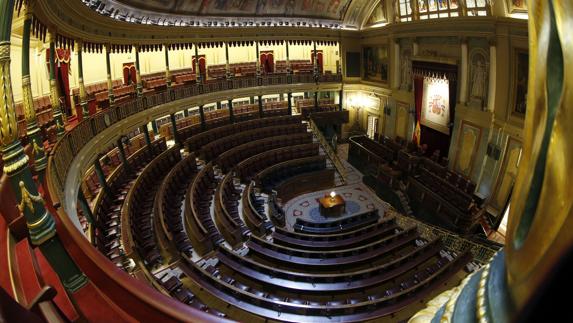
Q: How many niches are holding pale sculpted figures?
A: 2